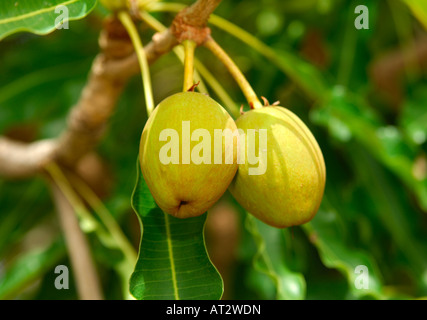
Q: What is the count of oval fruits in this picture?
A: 2